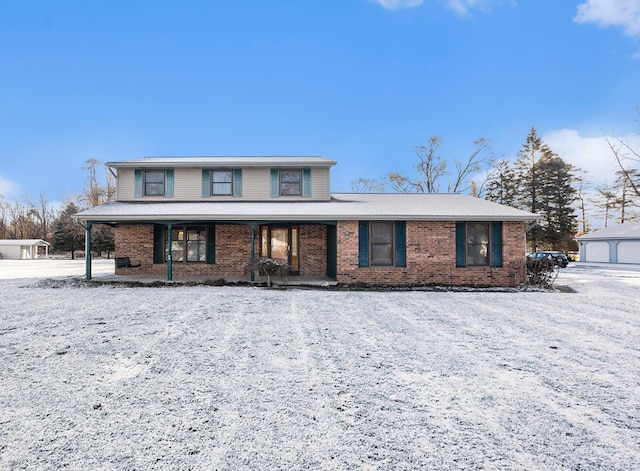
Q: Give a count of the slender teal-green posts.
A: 3